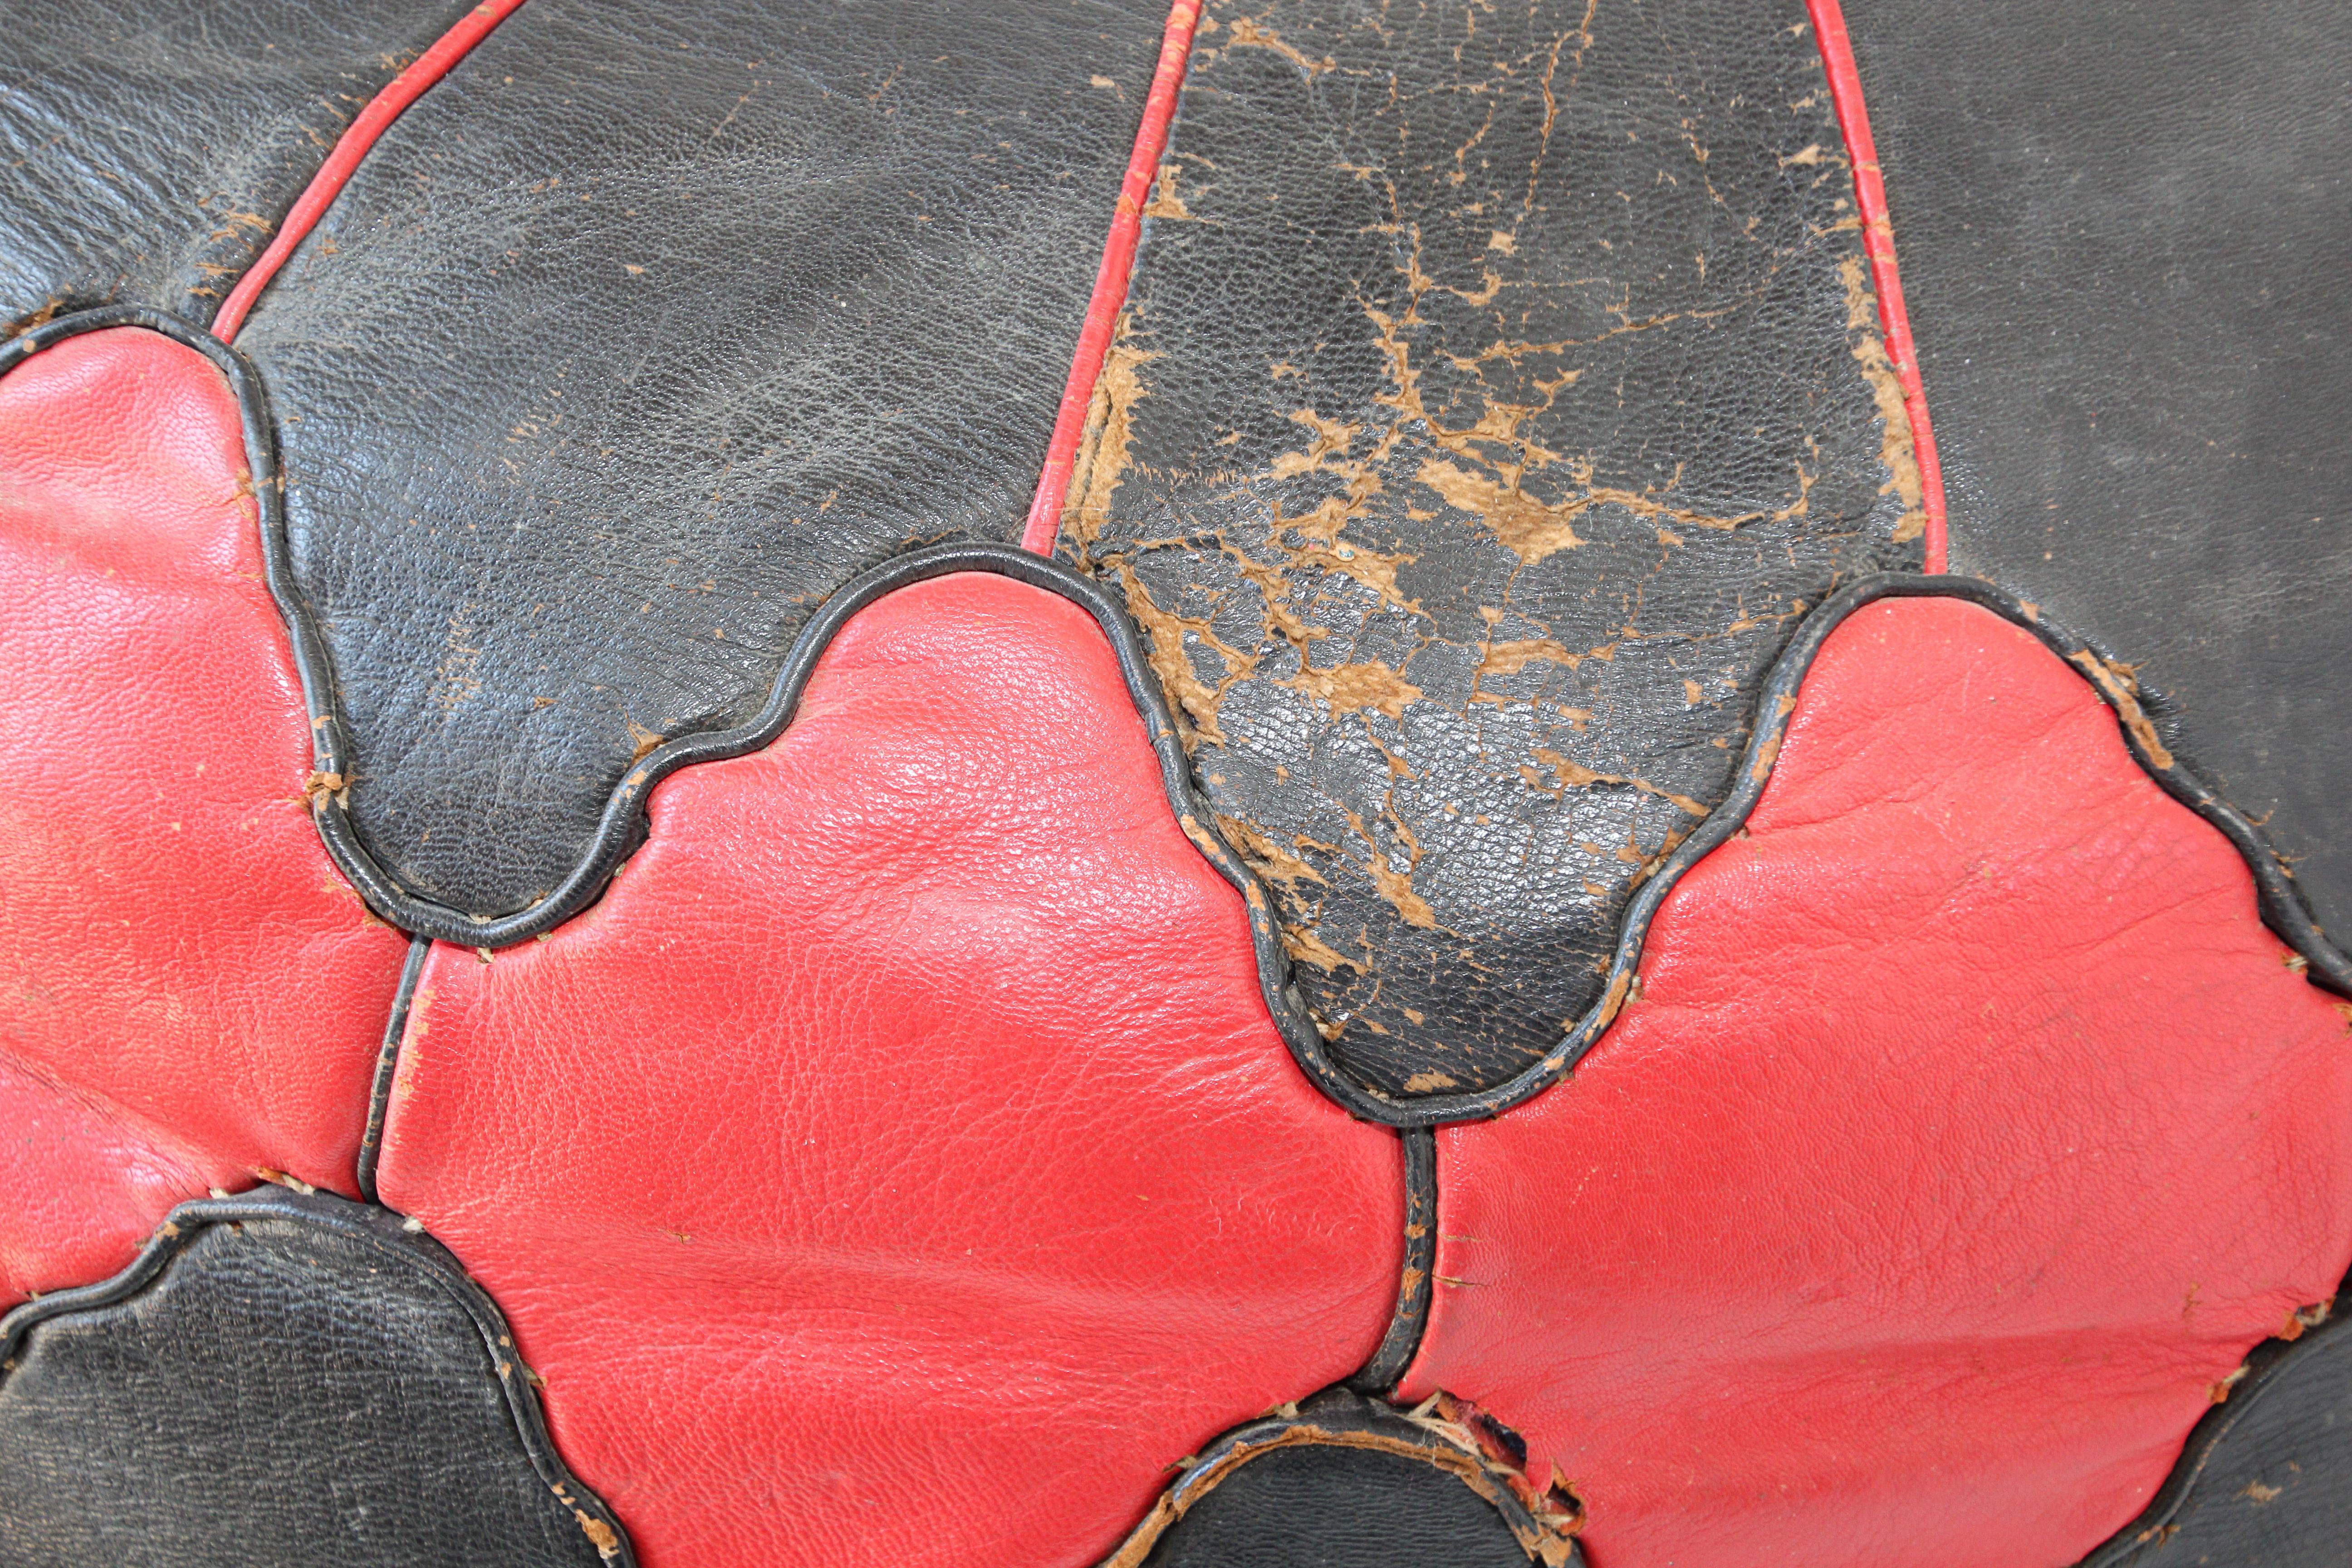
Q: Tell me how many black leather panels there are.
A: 7